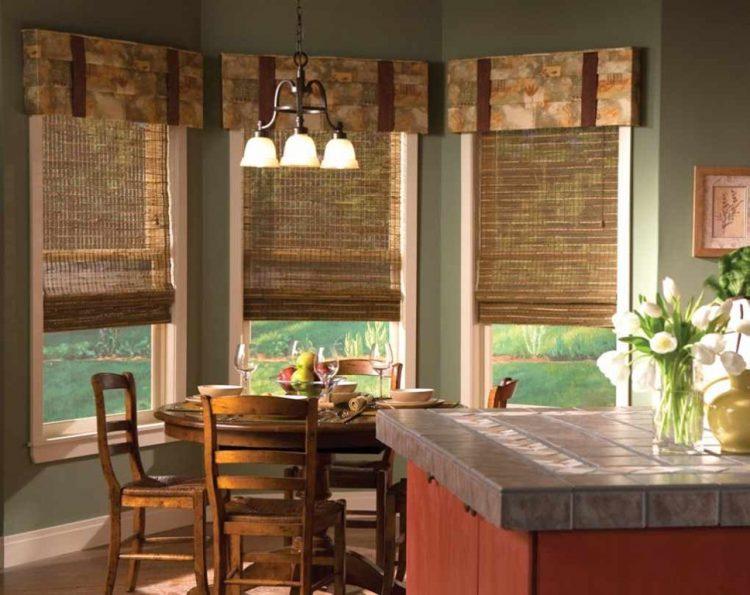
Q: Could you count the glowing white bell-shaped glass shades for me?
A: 3